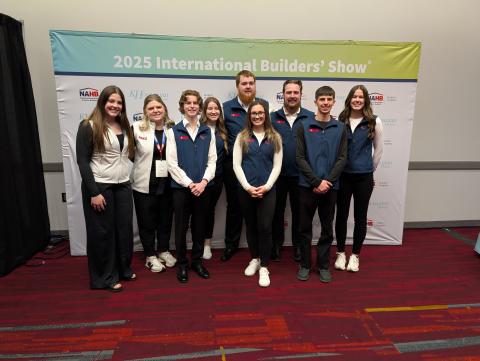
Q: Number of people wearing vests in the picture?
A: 9